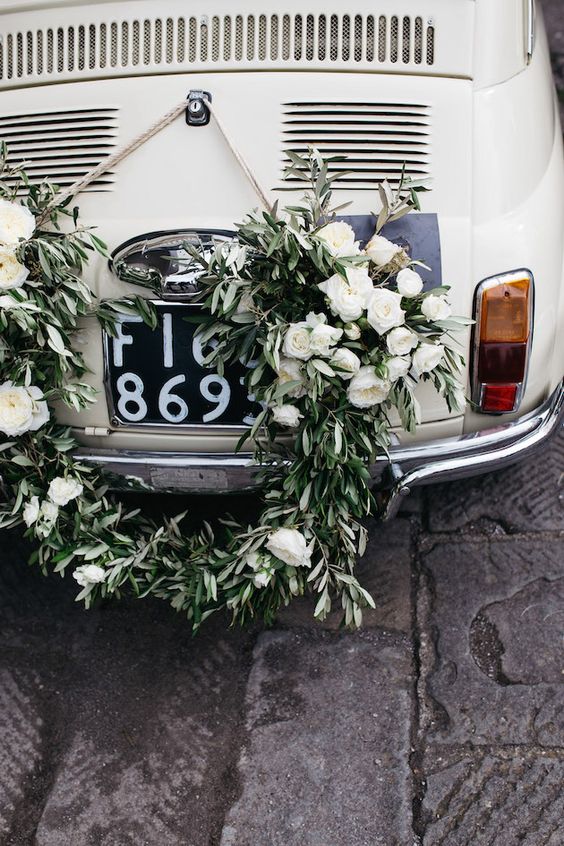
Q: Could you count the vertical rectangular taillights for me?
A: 1